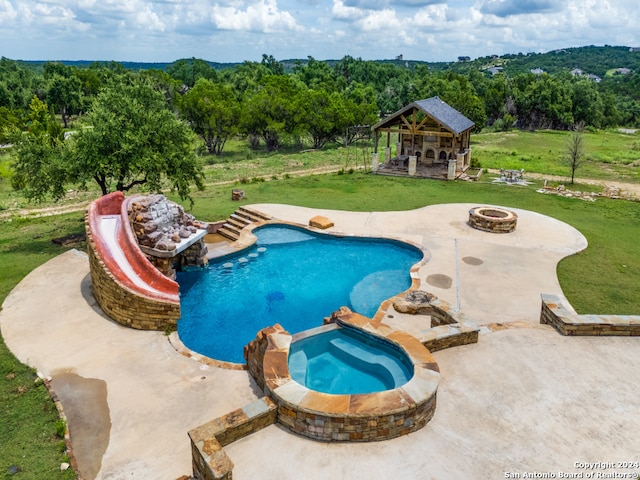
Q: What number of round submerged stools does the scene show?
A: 4